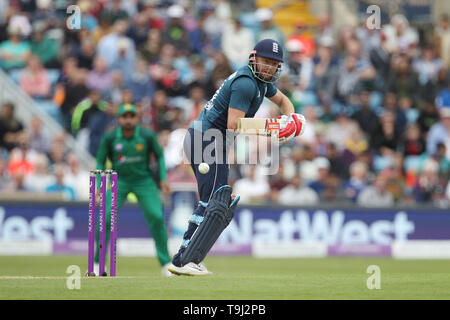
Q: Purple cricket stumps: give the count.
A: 3